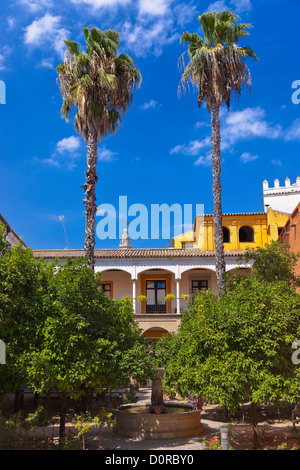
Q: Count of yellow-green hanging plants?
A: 4